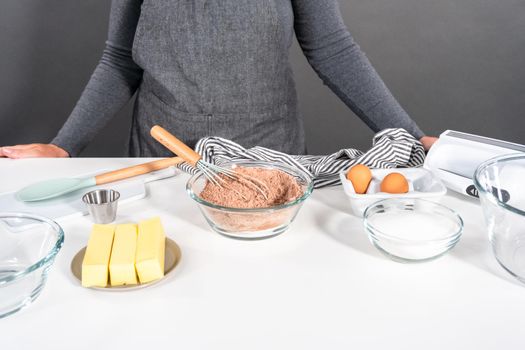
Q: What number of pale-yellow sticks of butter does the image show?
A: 3